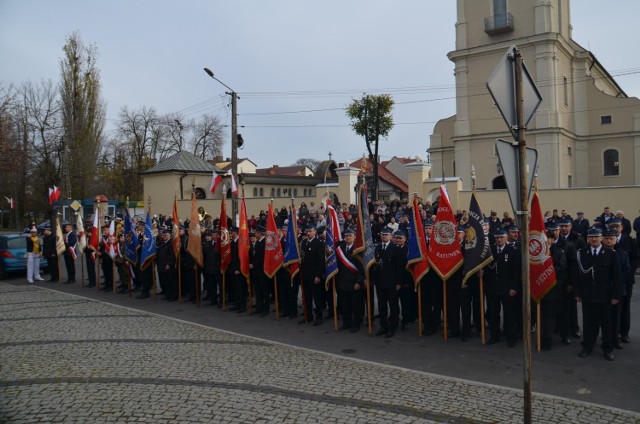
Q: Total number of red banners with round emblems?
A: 4